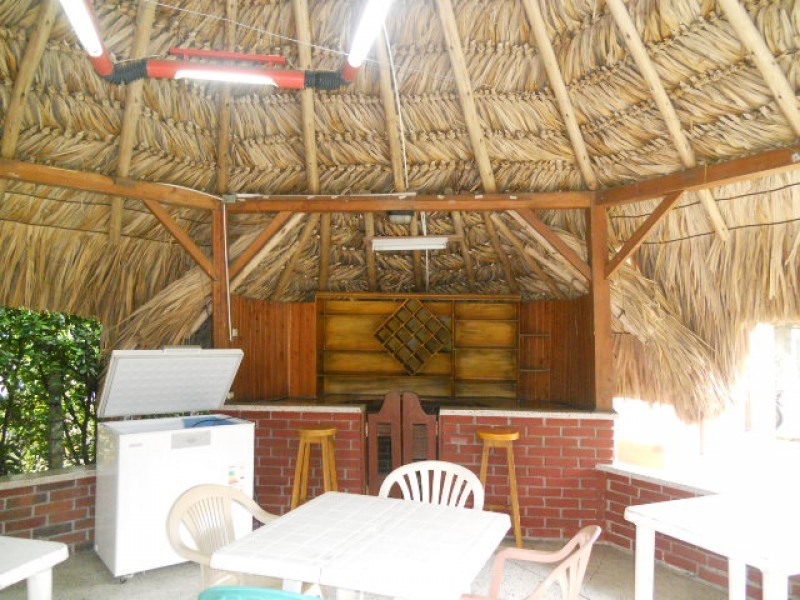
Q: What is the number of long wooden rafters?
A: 9